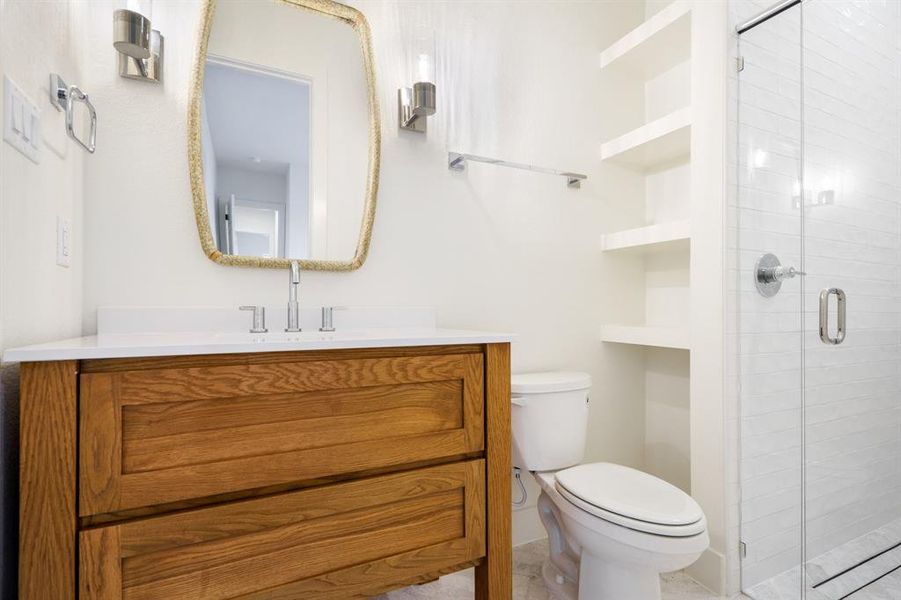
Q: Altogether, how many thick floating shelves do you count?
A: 4